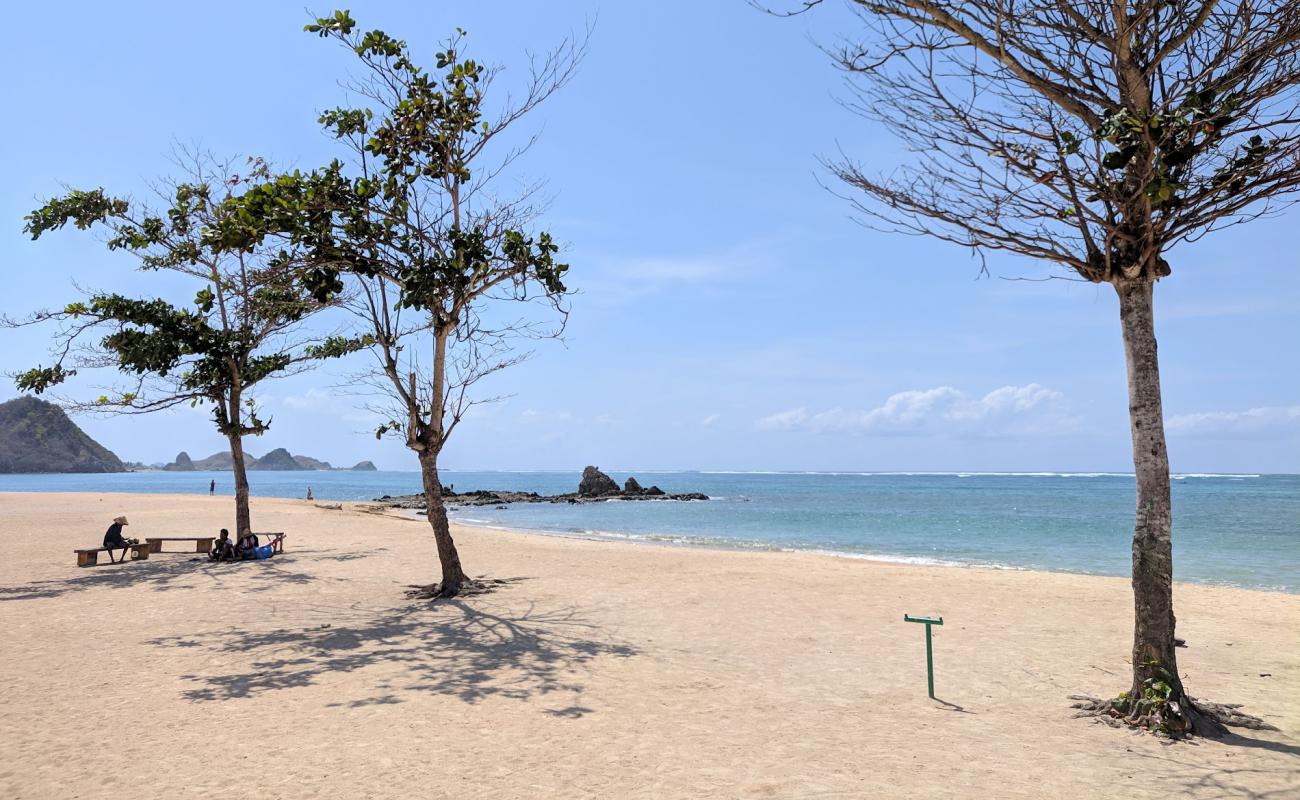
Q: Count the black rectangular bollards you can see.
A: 0